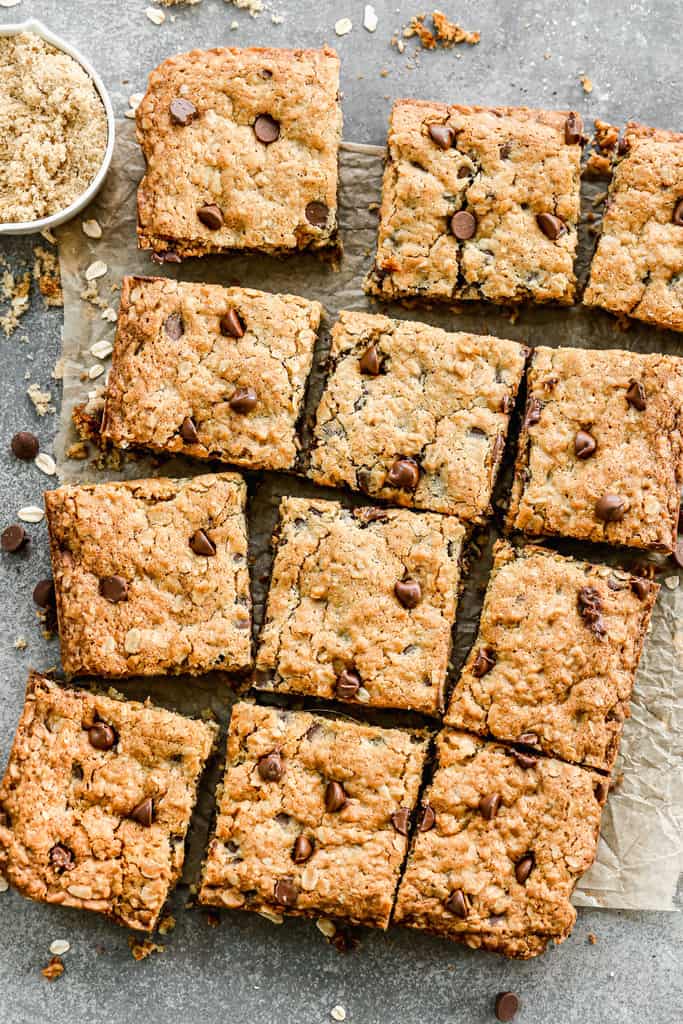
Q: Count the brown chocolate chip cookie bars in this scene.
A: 12